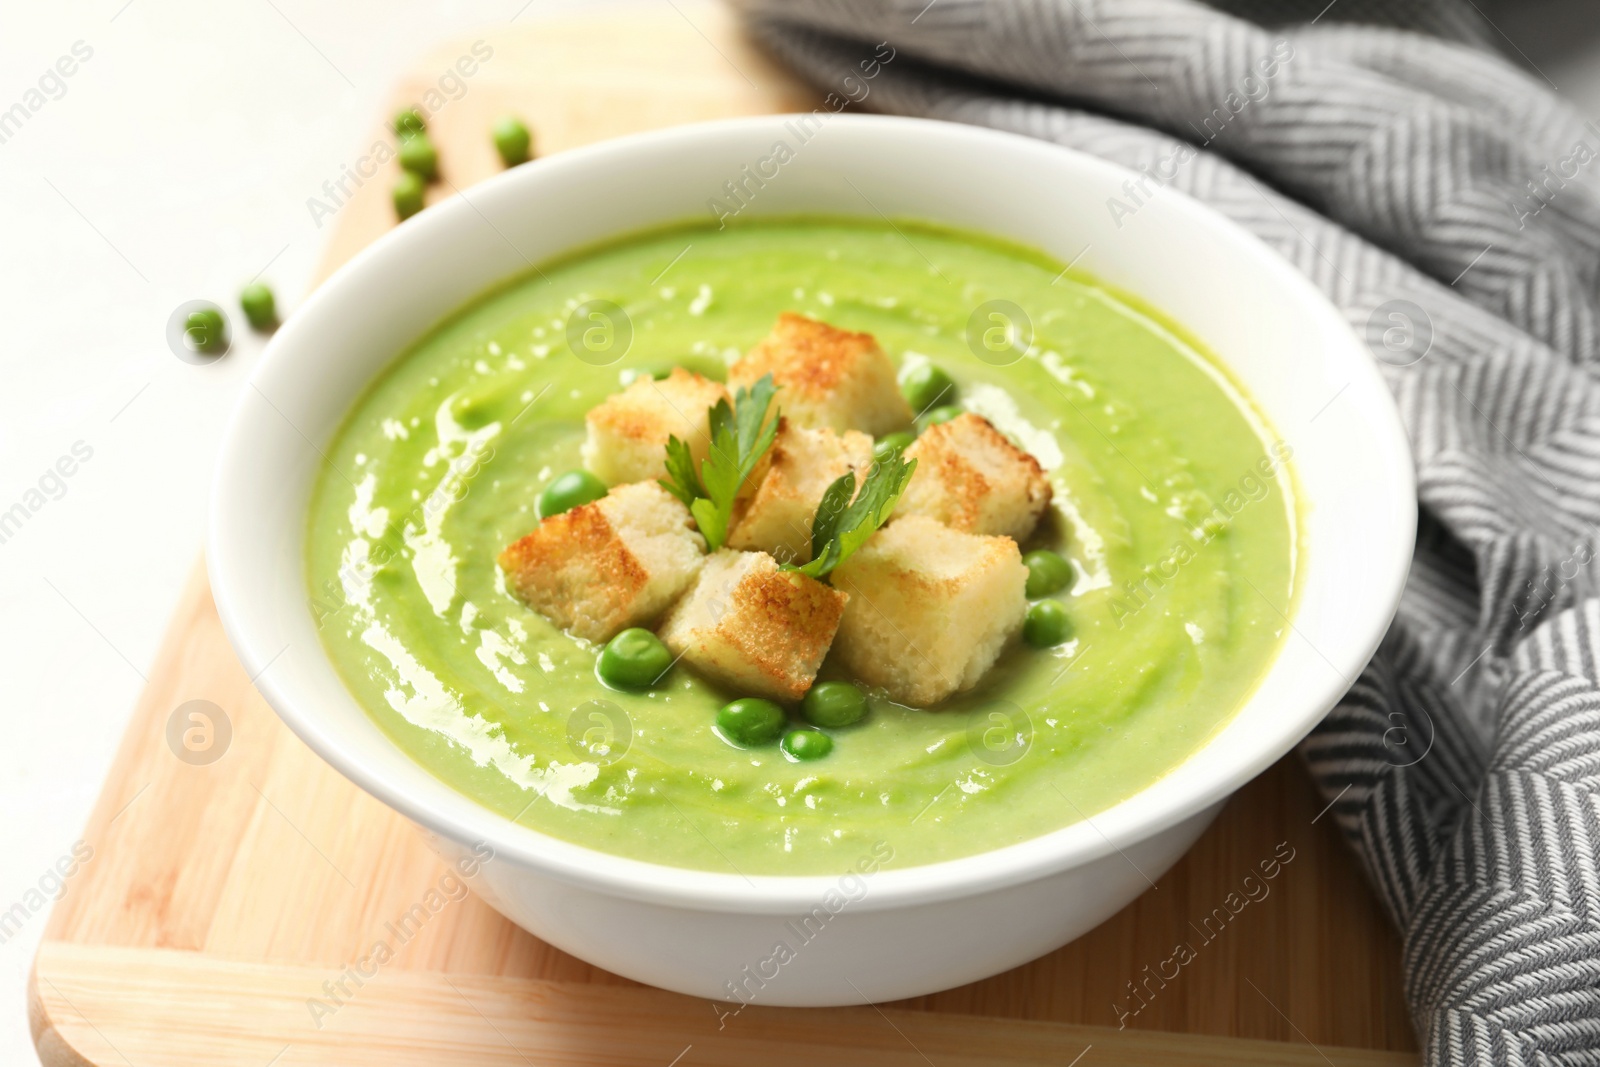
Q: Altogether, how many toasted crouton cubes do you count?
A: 7